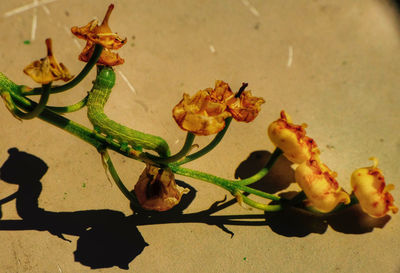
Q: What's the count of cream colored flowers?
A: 3